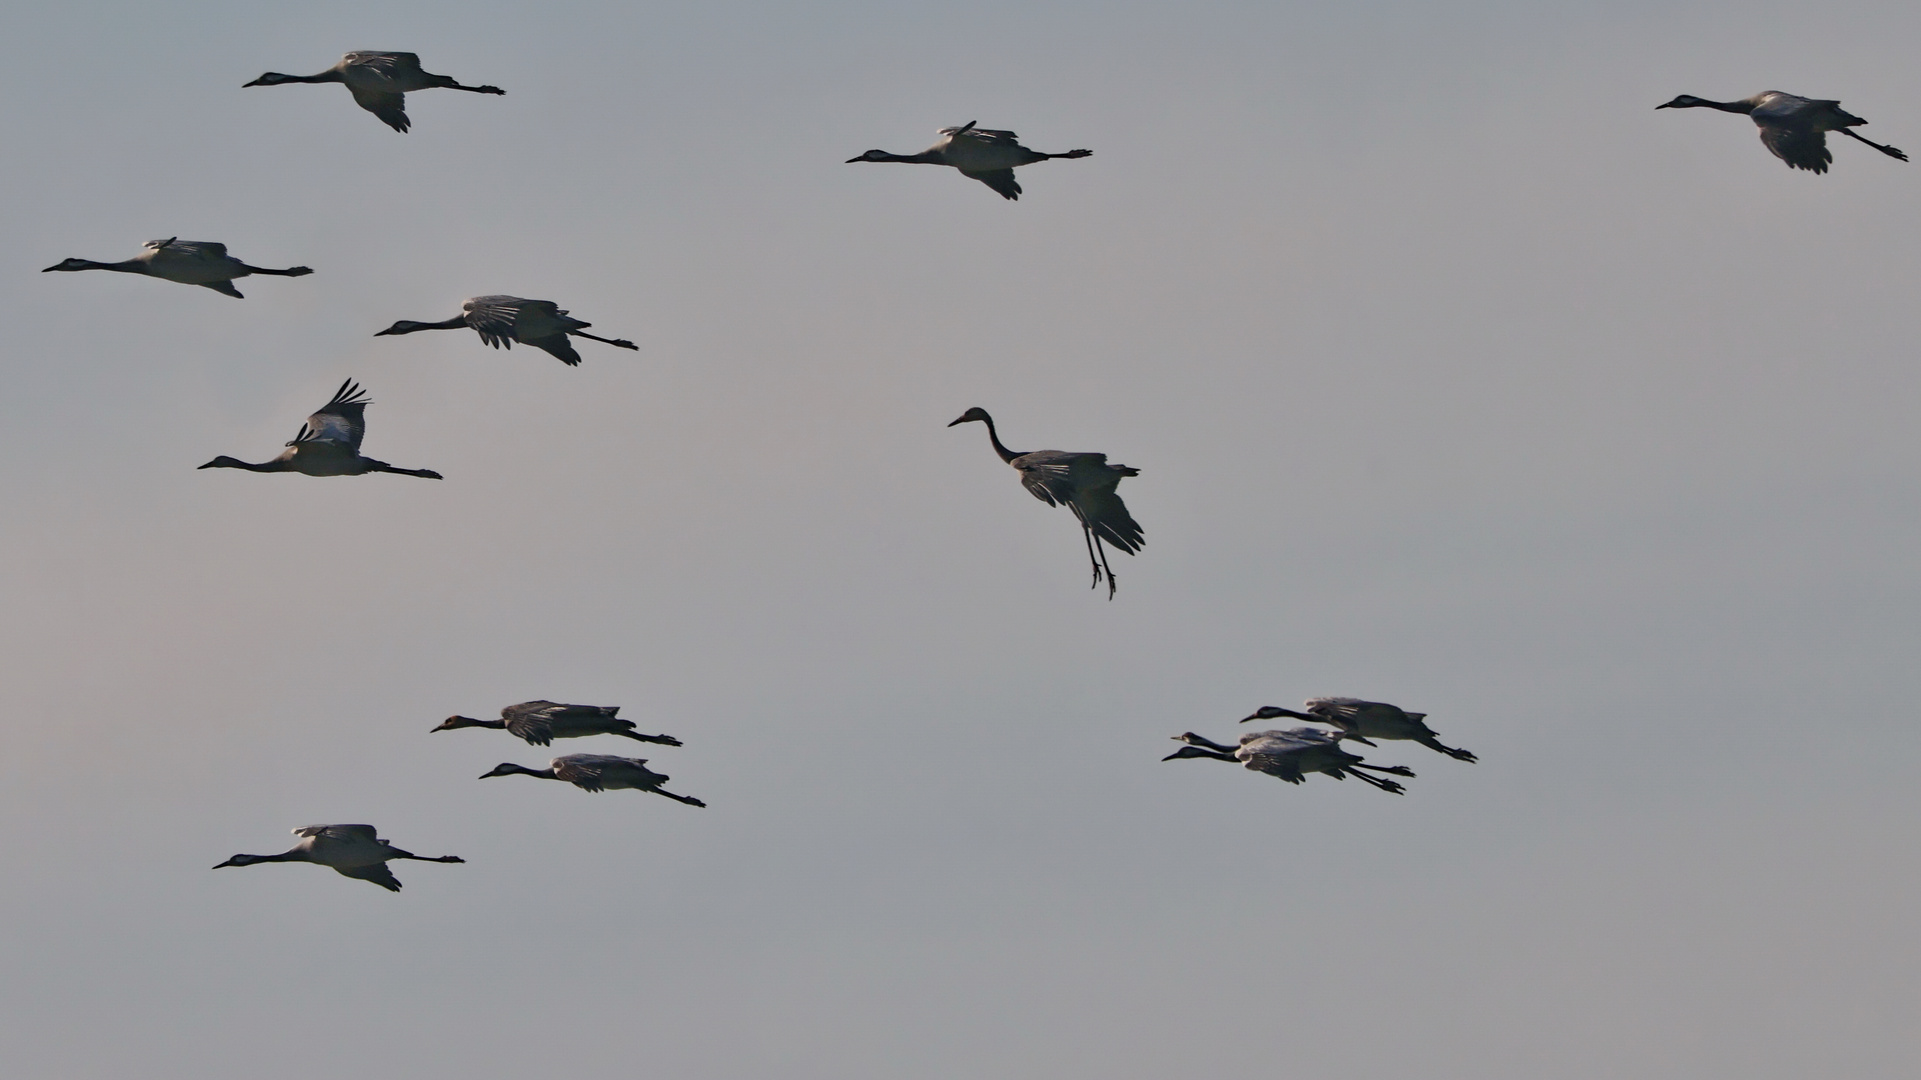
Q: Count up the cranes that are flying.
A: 13